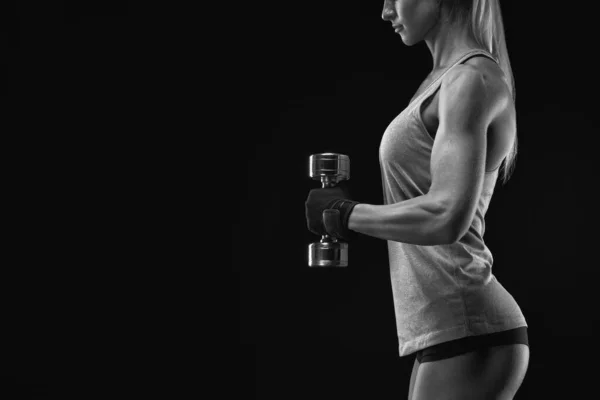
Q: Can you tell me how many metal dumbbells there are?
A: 1